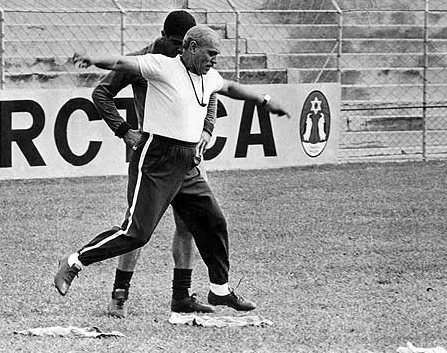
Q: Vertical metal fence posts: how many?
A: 5